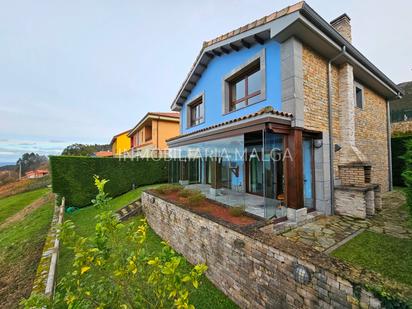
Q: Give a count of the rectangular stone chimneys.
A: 1